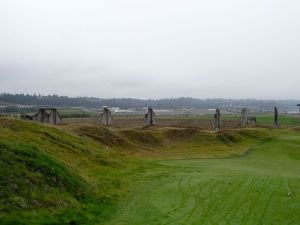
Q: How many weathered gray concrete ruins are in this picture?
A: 6